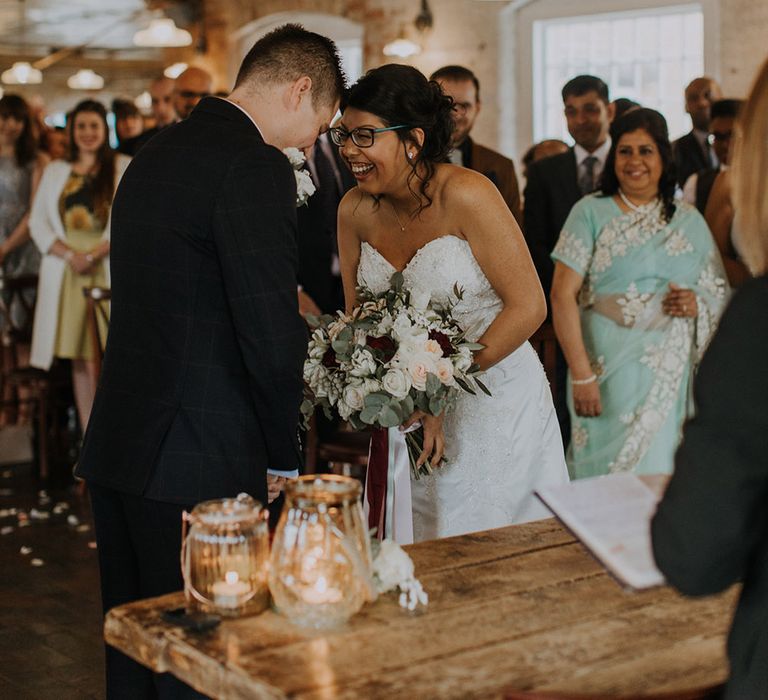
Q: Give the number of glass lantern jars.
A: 2